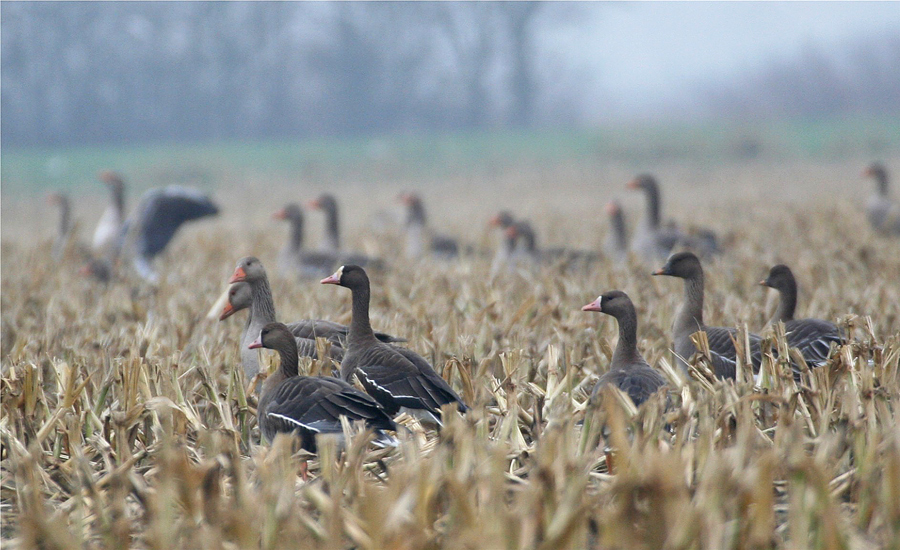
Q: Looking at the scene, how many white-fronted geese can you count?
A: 3